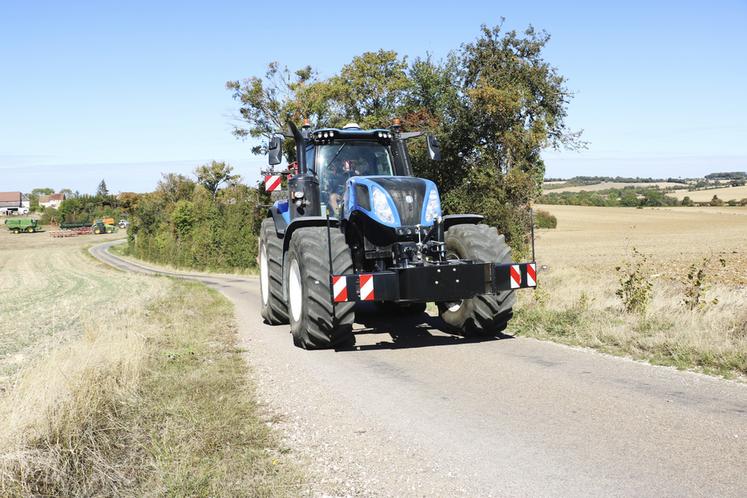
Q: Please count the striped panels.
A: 5